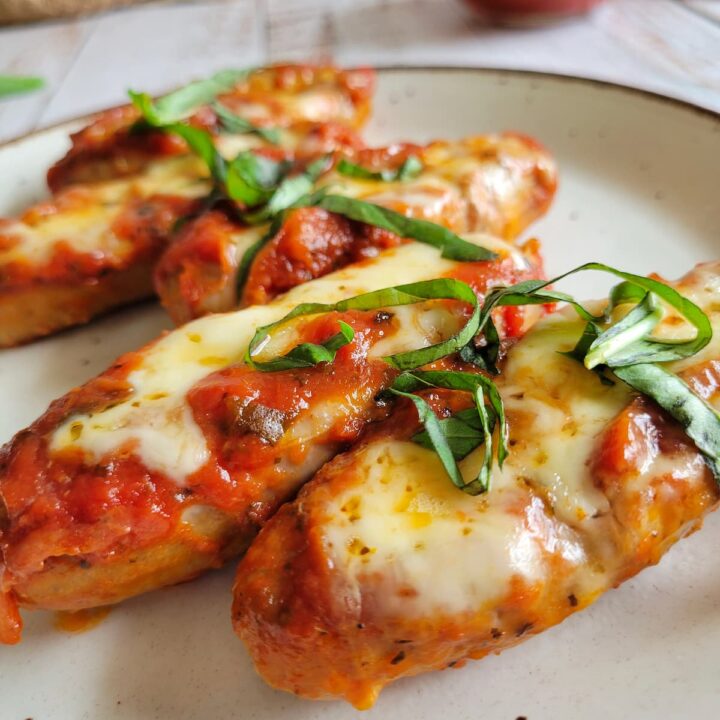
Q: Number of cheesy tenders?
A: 5